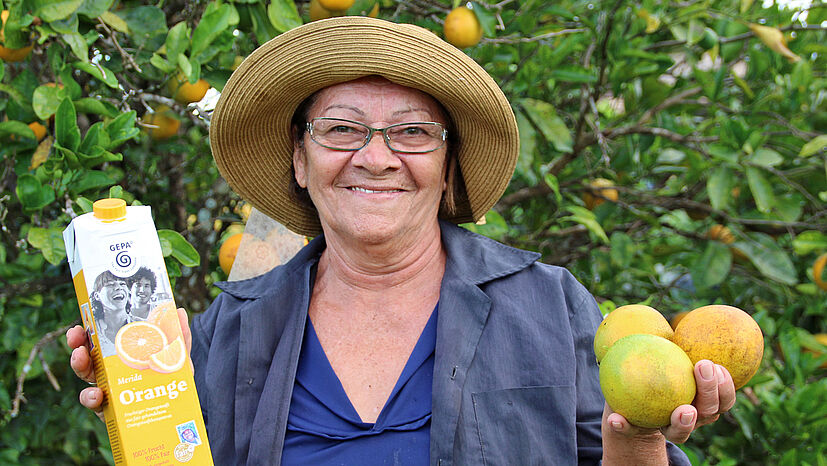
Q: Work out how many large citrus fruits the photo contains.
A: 3